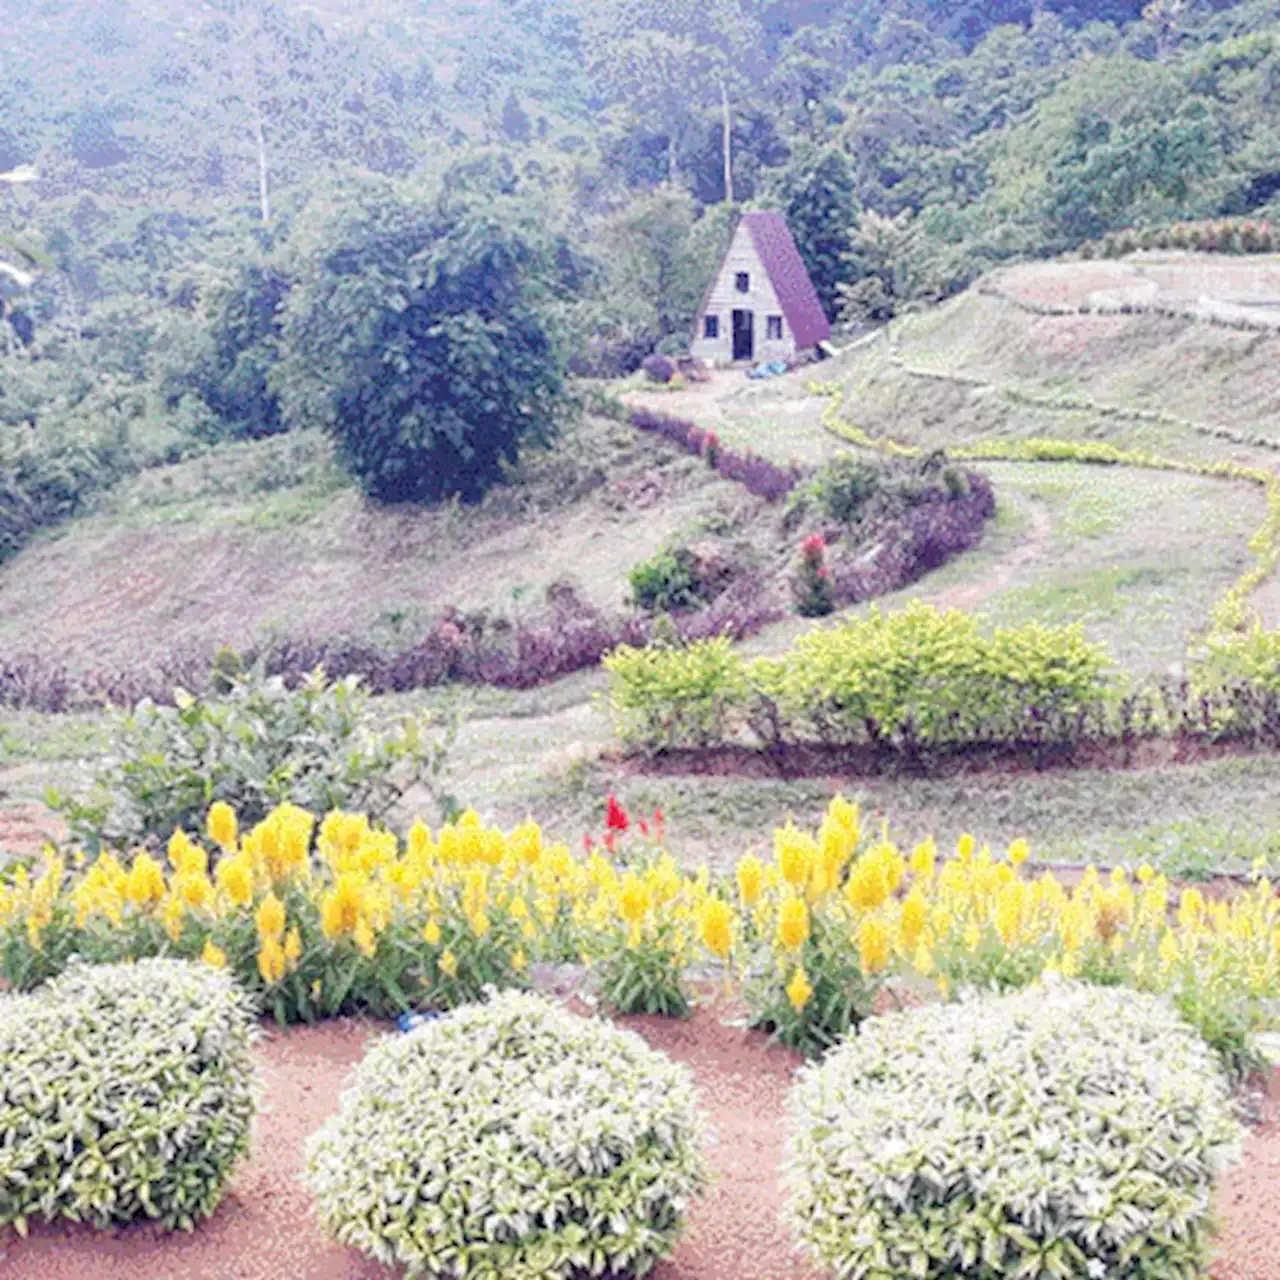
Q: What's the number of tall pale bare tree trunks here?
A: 2